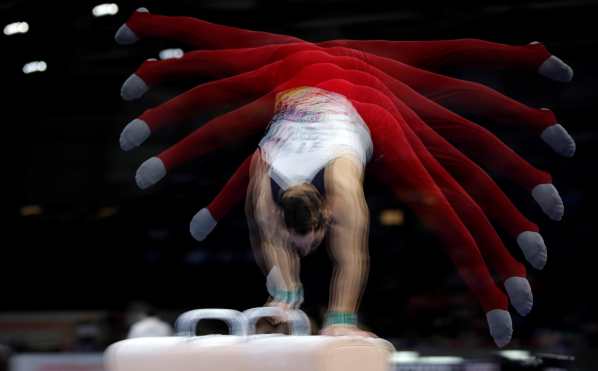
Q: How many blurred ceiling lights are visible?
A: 4